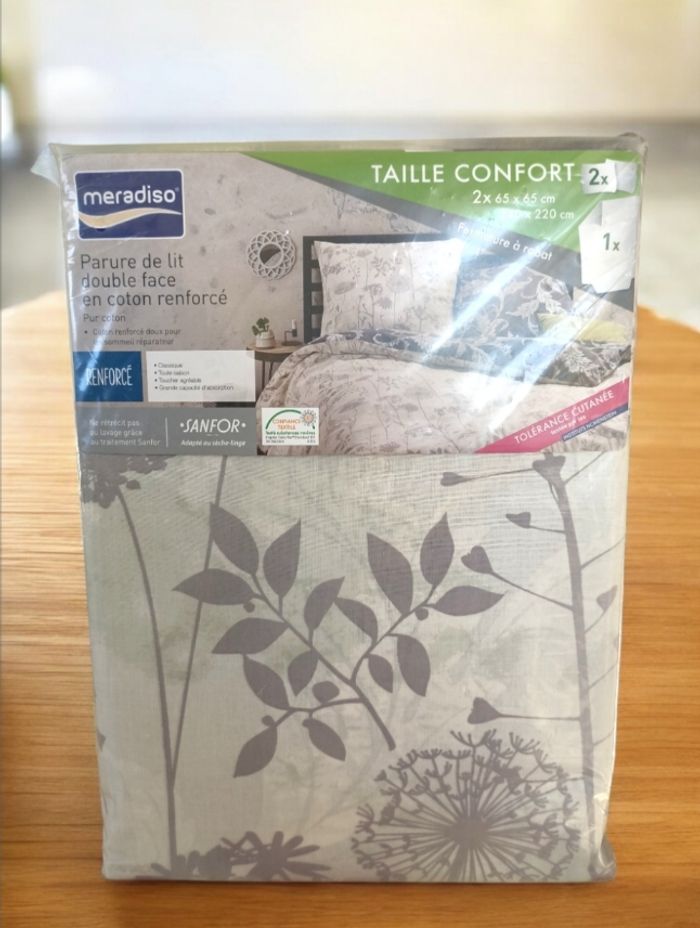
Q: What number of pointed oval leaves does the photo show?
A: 15